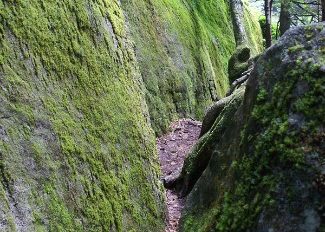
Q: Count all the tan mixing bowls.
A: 0